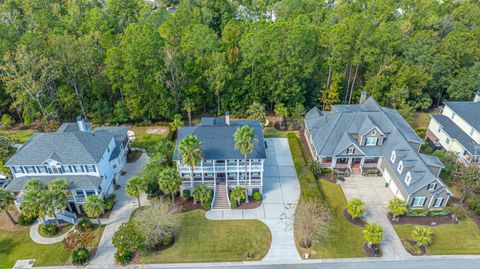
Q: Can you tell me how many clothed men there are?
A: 0